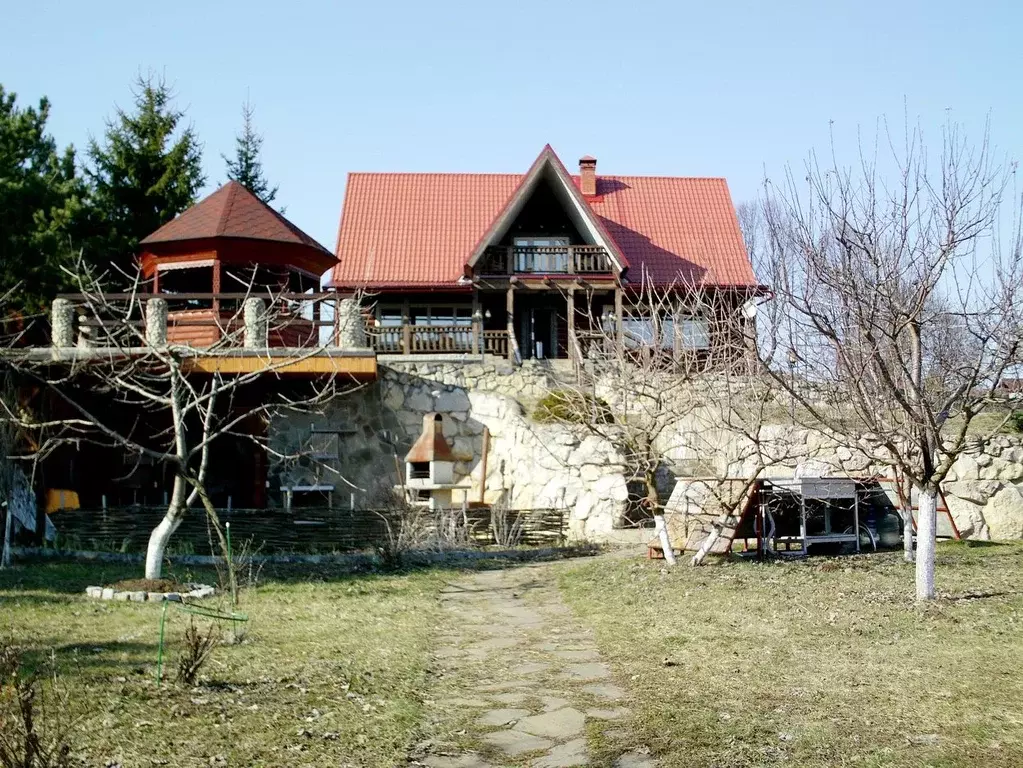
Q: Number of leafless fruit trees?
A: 5